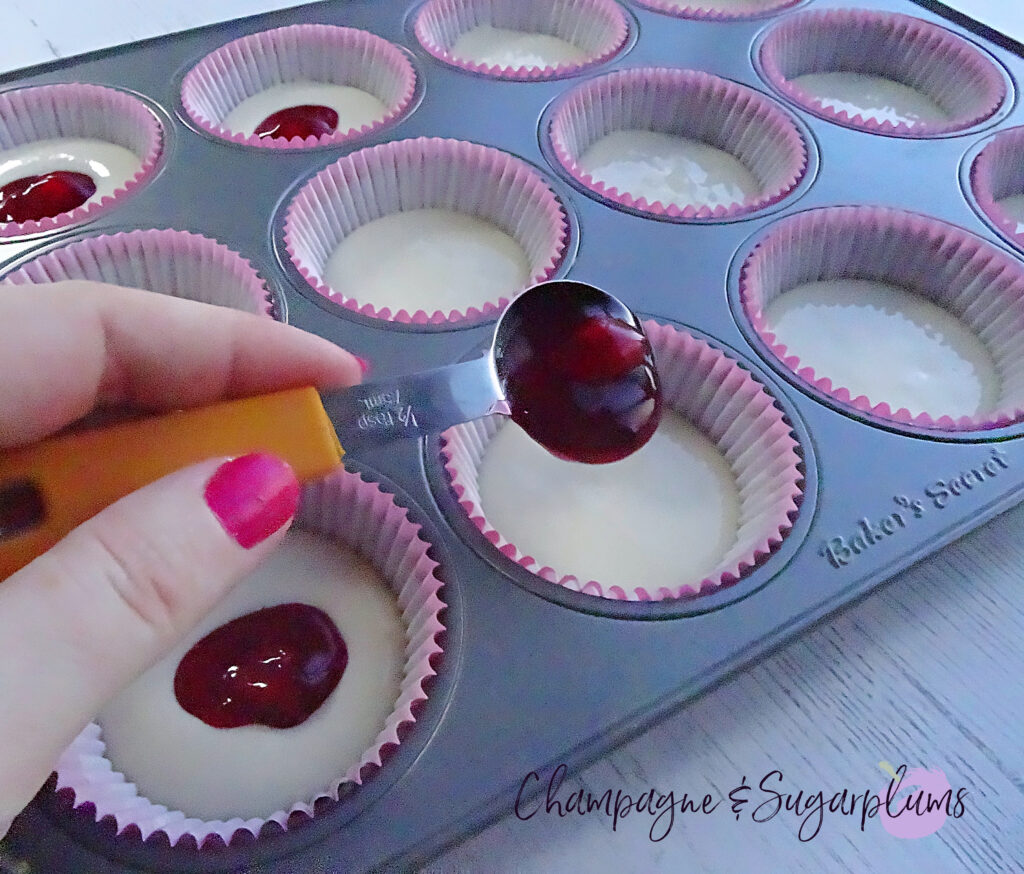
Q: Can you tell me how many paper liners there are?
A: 12